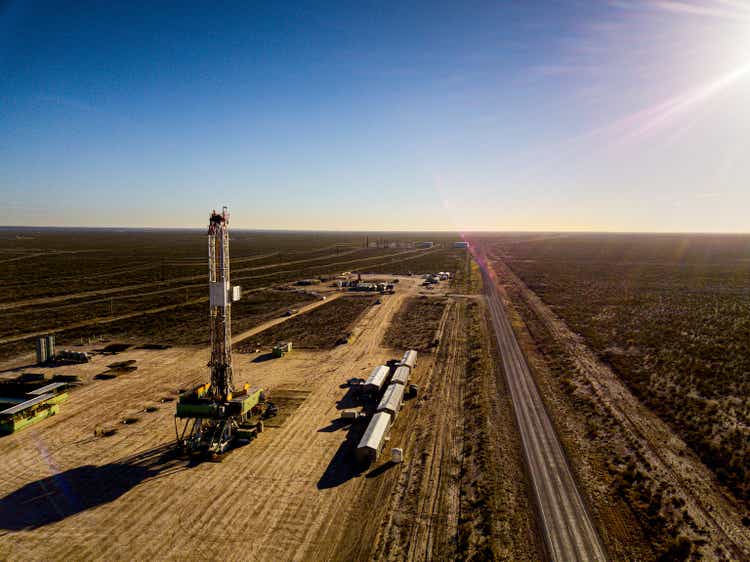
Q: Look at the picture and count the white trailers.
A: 5